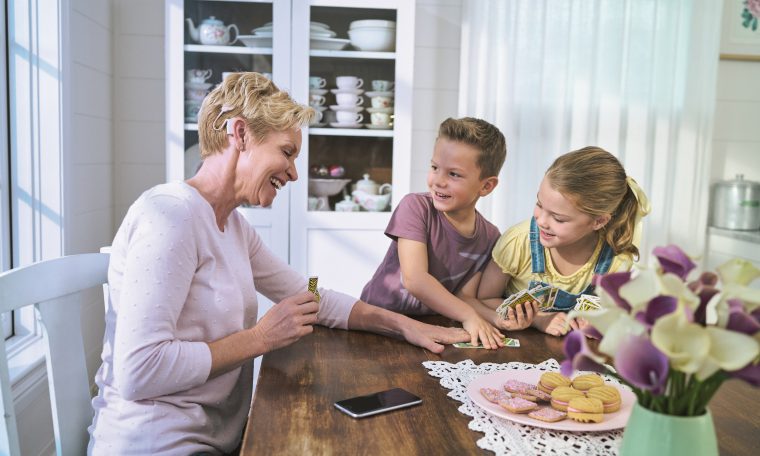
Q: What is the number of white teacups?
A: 3